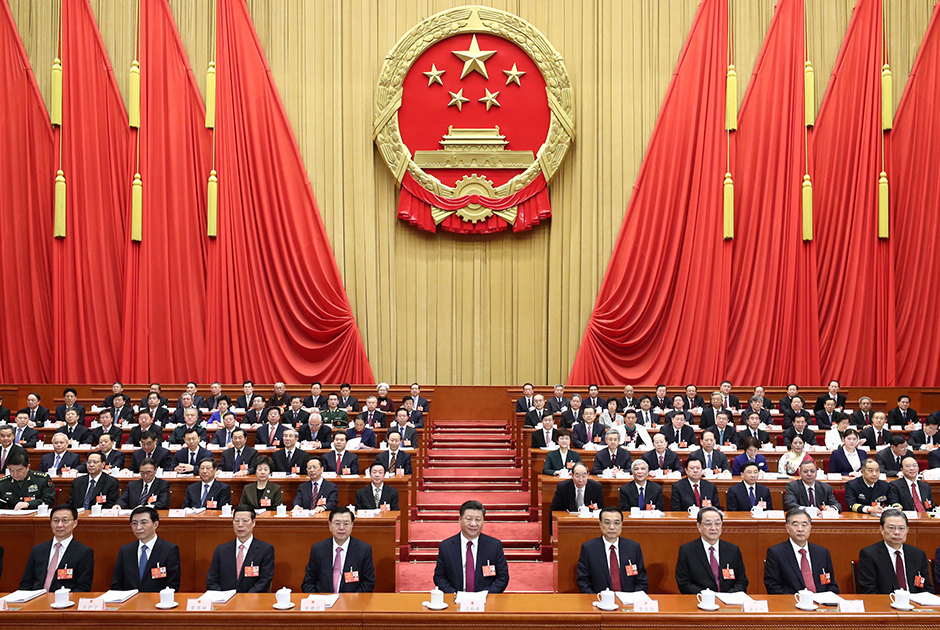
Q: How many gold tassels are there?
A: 12